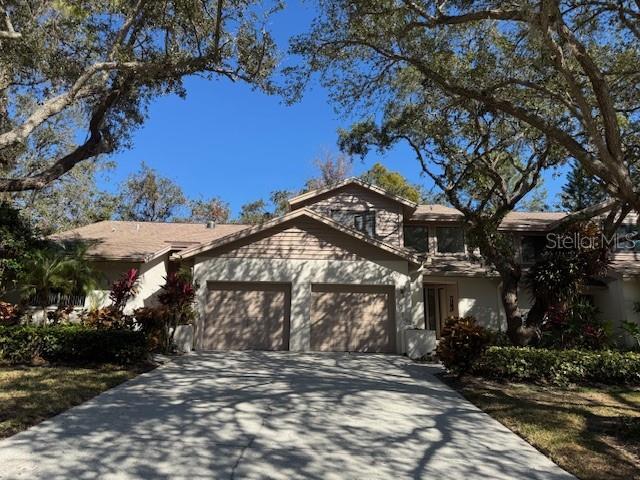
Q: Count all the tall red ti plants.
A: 2